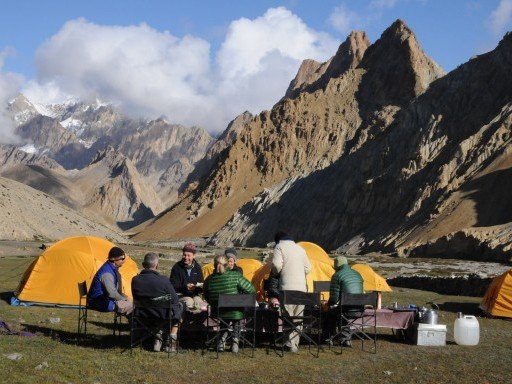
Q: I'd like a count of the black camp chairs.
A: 6